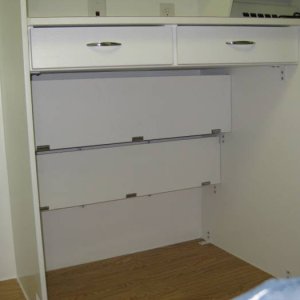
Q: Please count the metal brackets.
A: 6